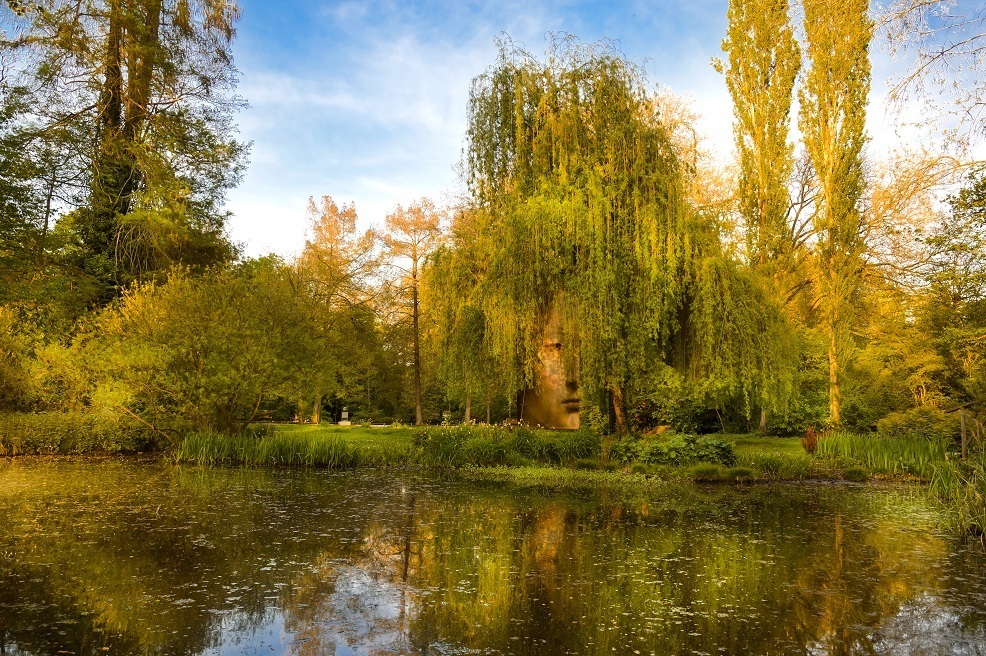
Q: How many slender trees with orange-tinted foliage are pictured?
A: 2